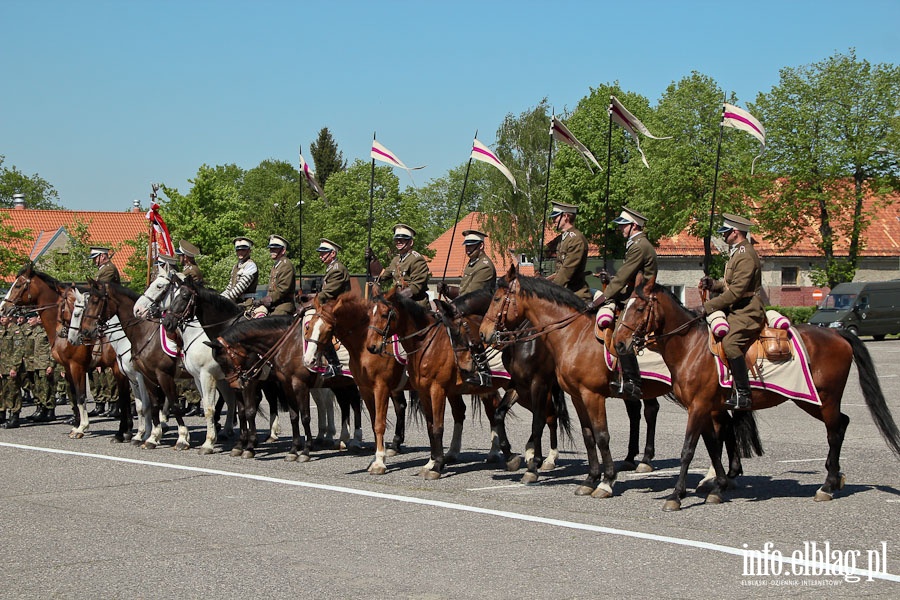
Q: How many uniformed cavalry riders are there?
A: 11